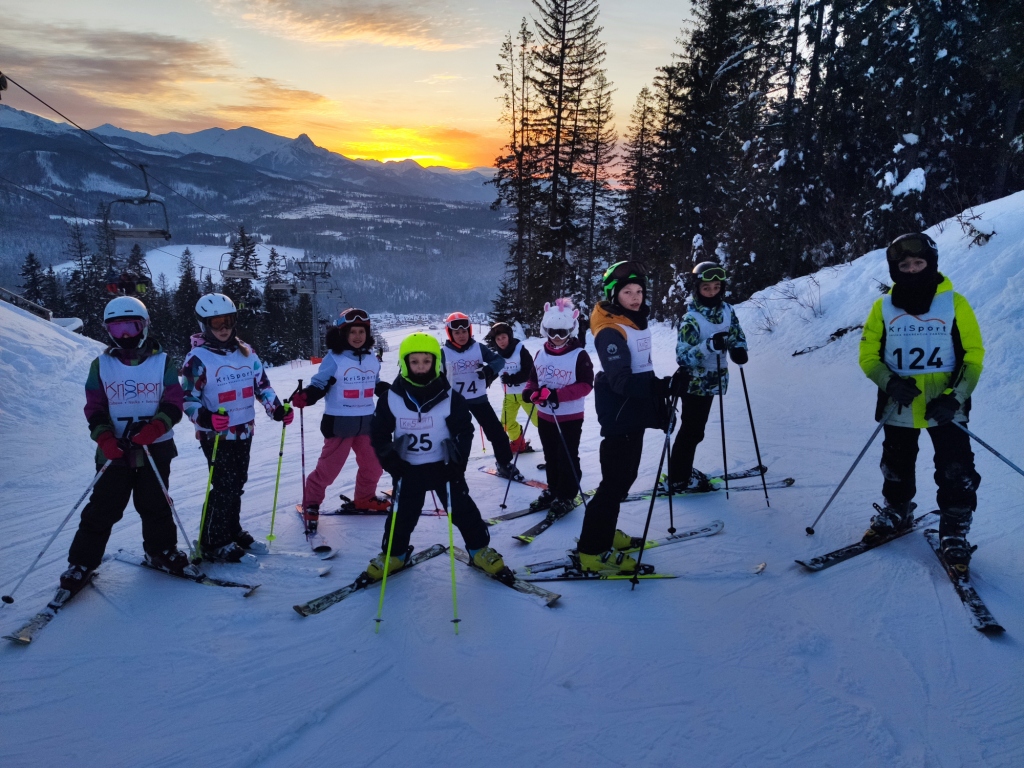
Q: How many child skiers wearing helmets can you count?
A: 10